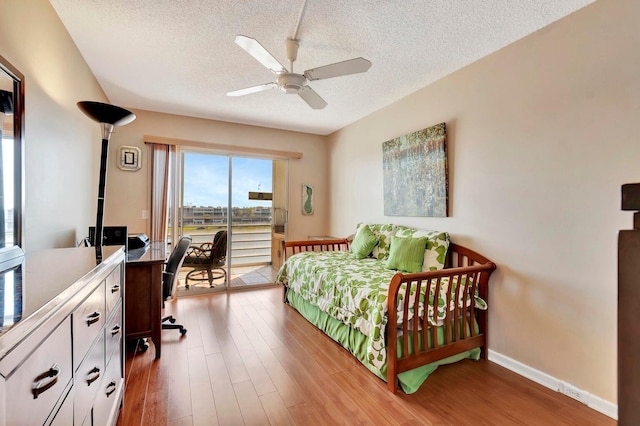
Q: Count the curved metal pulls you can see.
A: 6